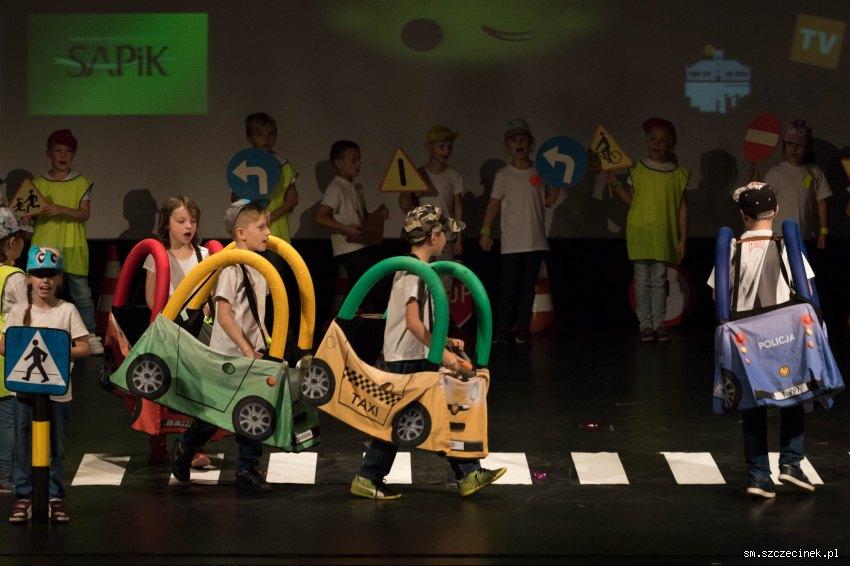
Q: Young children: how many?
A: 13